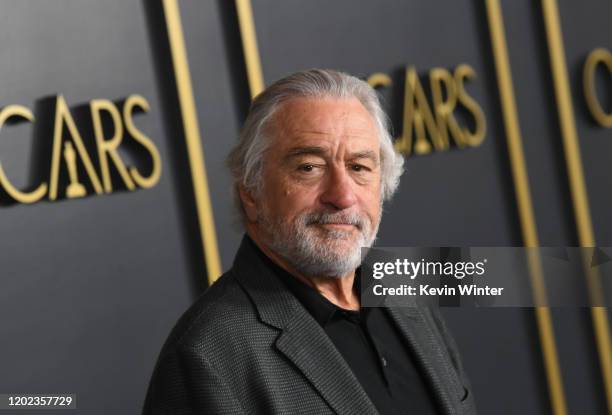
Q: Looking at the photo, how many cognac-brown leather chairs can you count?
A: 0